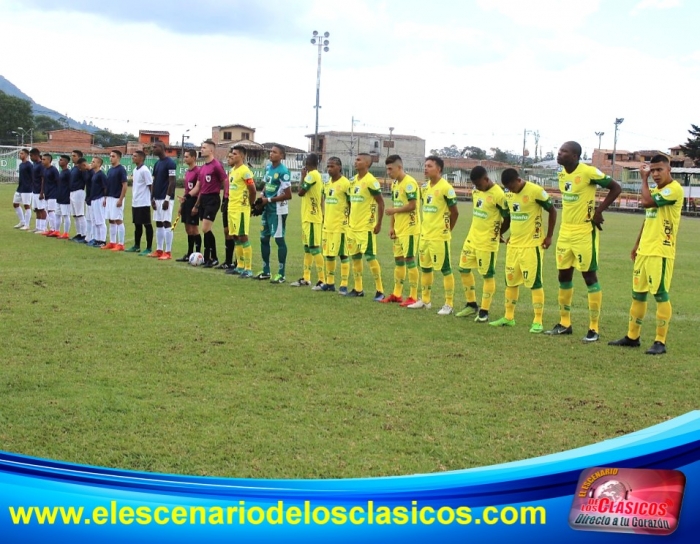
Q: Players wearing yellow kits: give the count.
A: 10